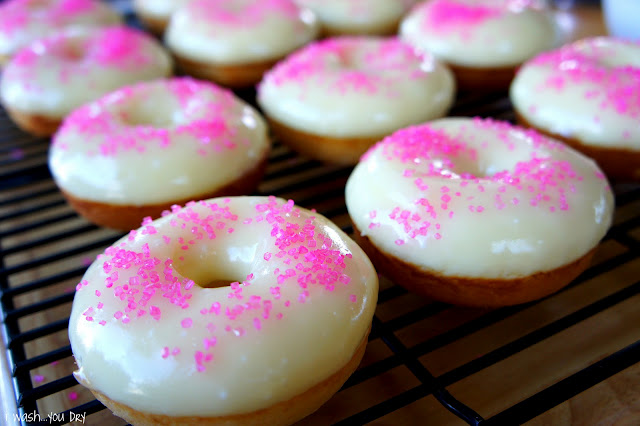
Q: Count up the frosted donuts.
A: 11